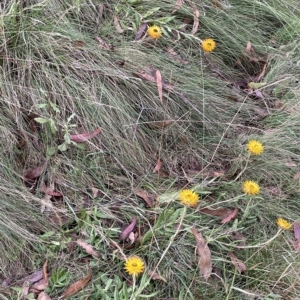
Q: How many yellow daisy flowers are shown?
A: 7